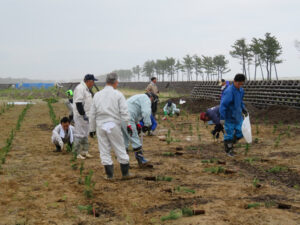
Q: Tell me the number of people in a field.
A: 11